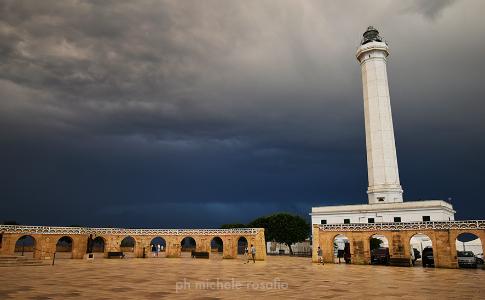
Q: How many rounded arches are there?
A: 12